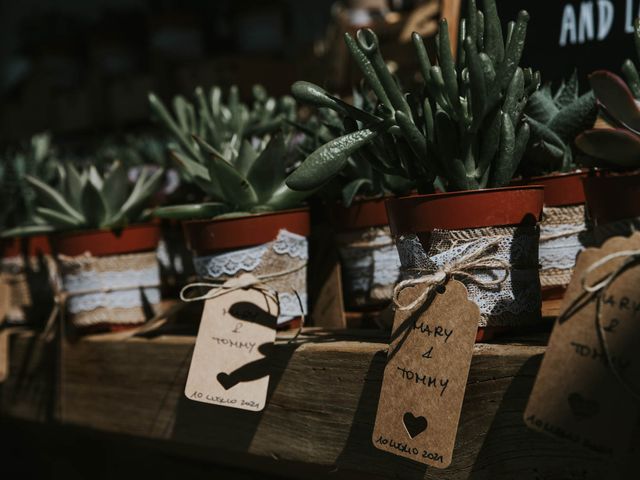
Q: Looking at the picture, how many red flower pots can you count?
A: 7